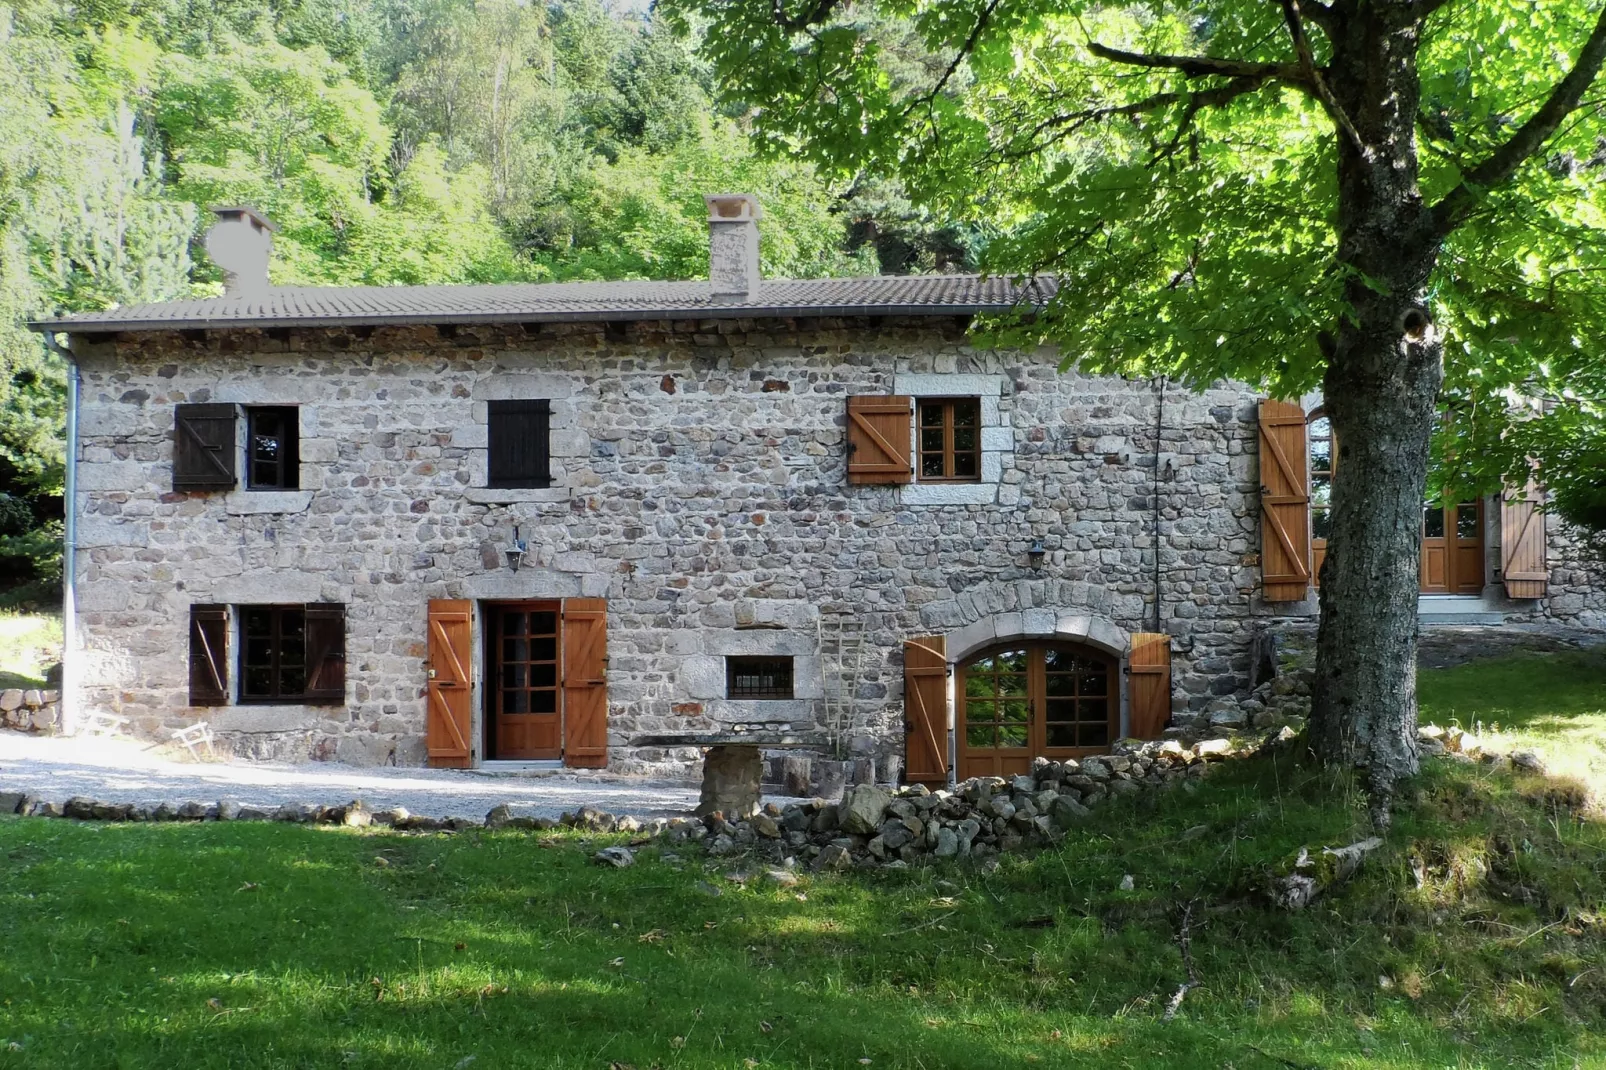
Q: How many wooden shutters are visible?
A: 11